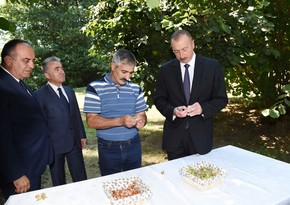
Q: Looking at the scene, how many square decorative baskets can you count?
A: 2